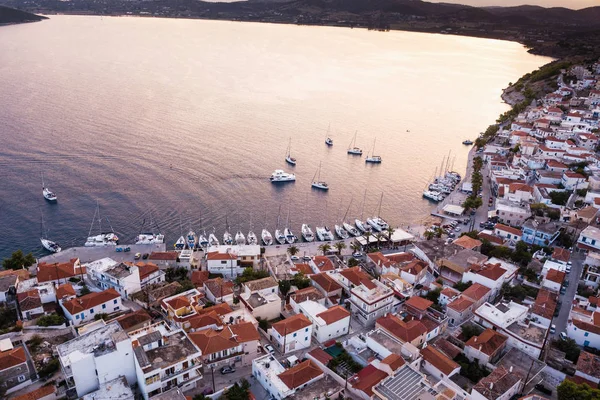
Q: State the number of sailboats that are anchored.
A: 6